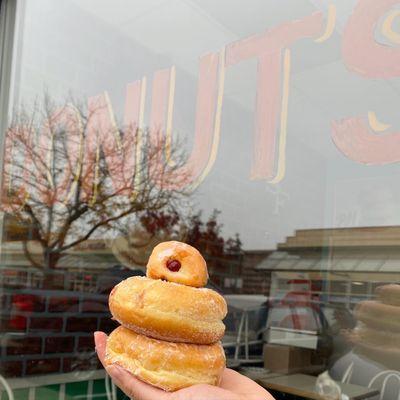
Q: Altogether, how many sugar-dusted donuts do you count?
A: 2